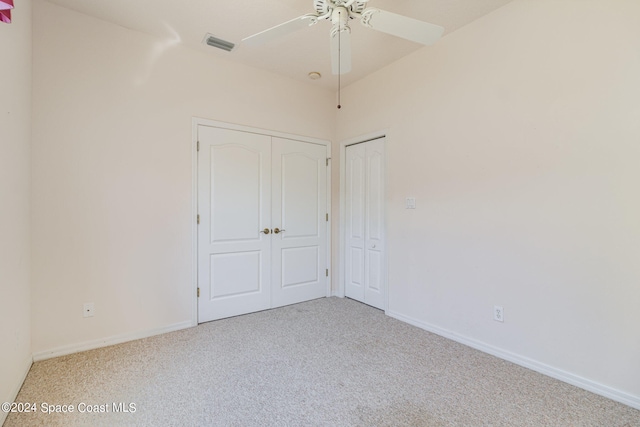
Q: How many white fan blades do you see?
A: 3